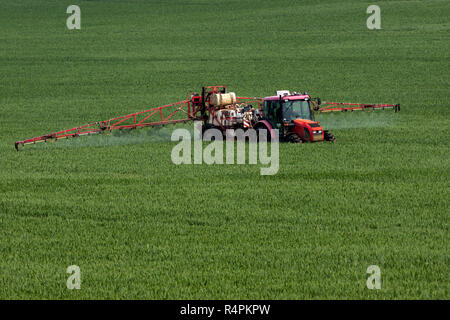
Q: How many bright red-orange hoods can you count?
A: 1